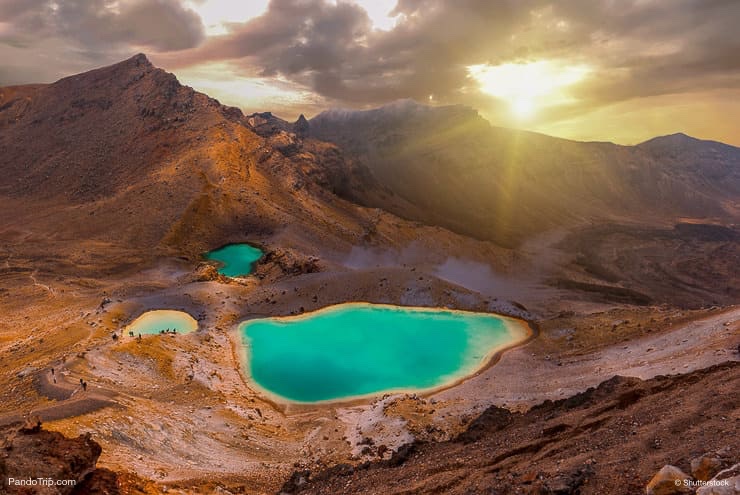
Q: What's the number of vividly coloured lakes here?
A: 3